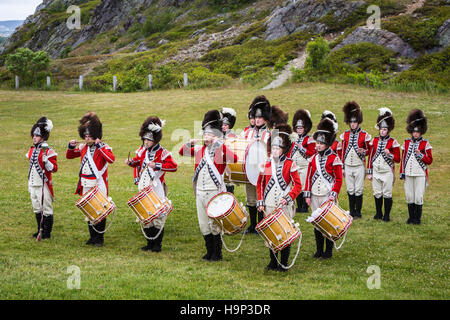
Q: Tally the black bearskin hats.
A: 15